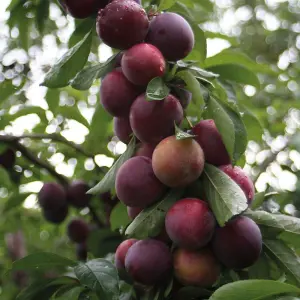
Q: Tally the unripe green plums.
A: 0